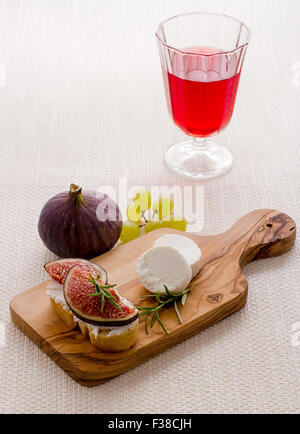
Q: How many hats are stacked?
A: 0